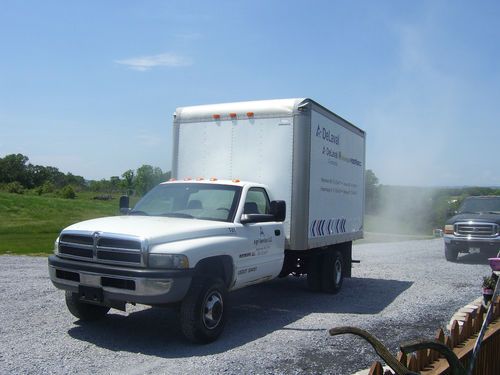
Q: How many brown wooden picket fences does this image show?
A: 1